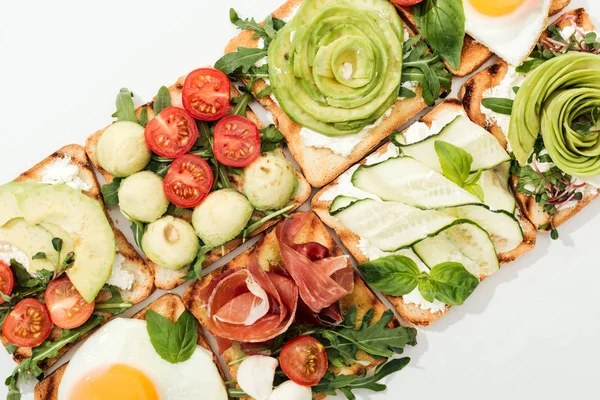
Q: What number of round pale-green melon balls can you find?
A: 5